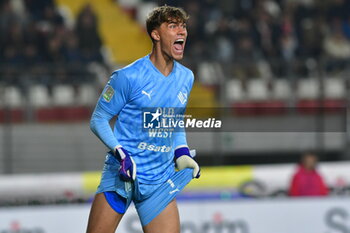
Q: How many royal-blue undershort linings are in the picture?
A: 1